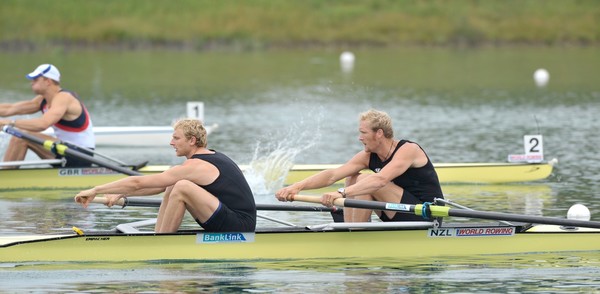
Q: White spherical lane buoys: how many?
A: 3